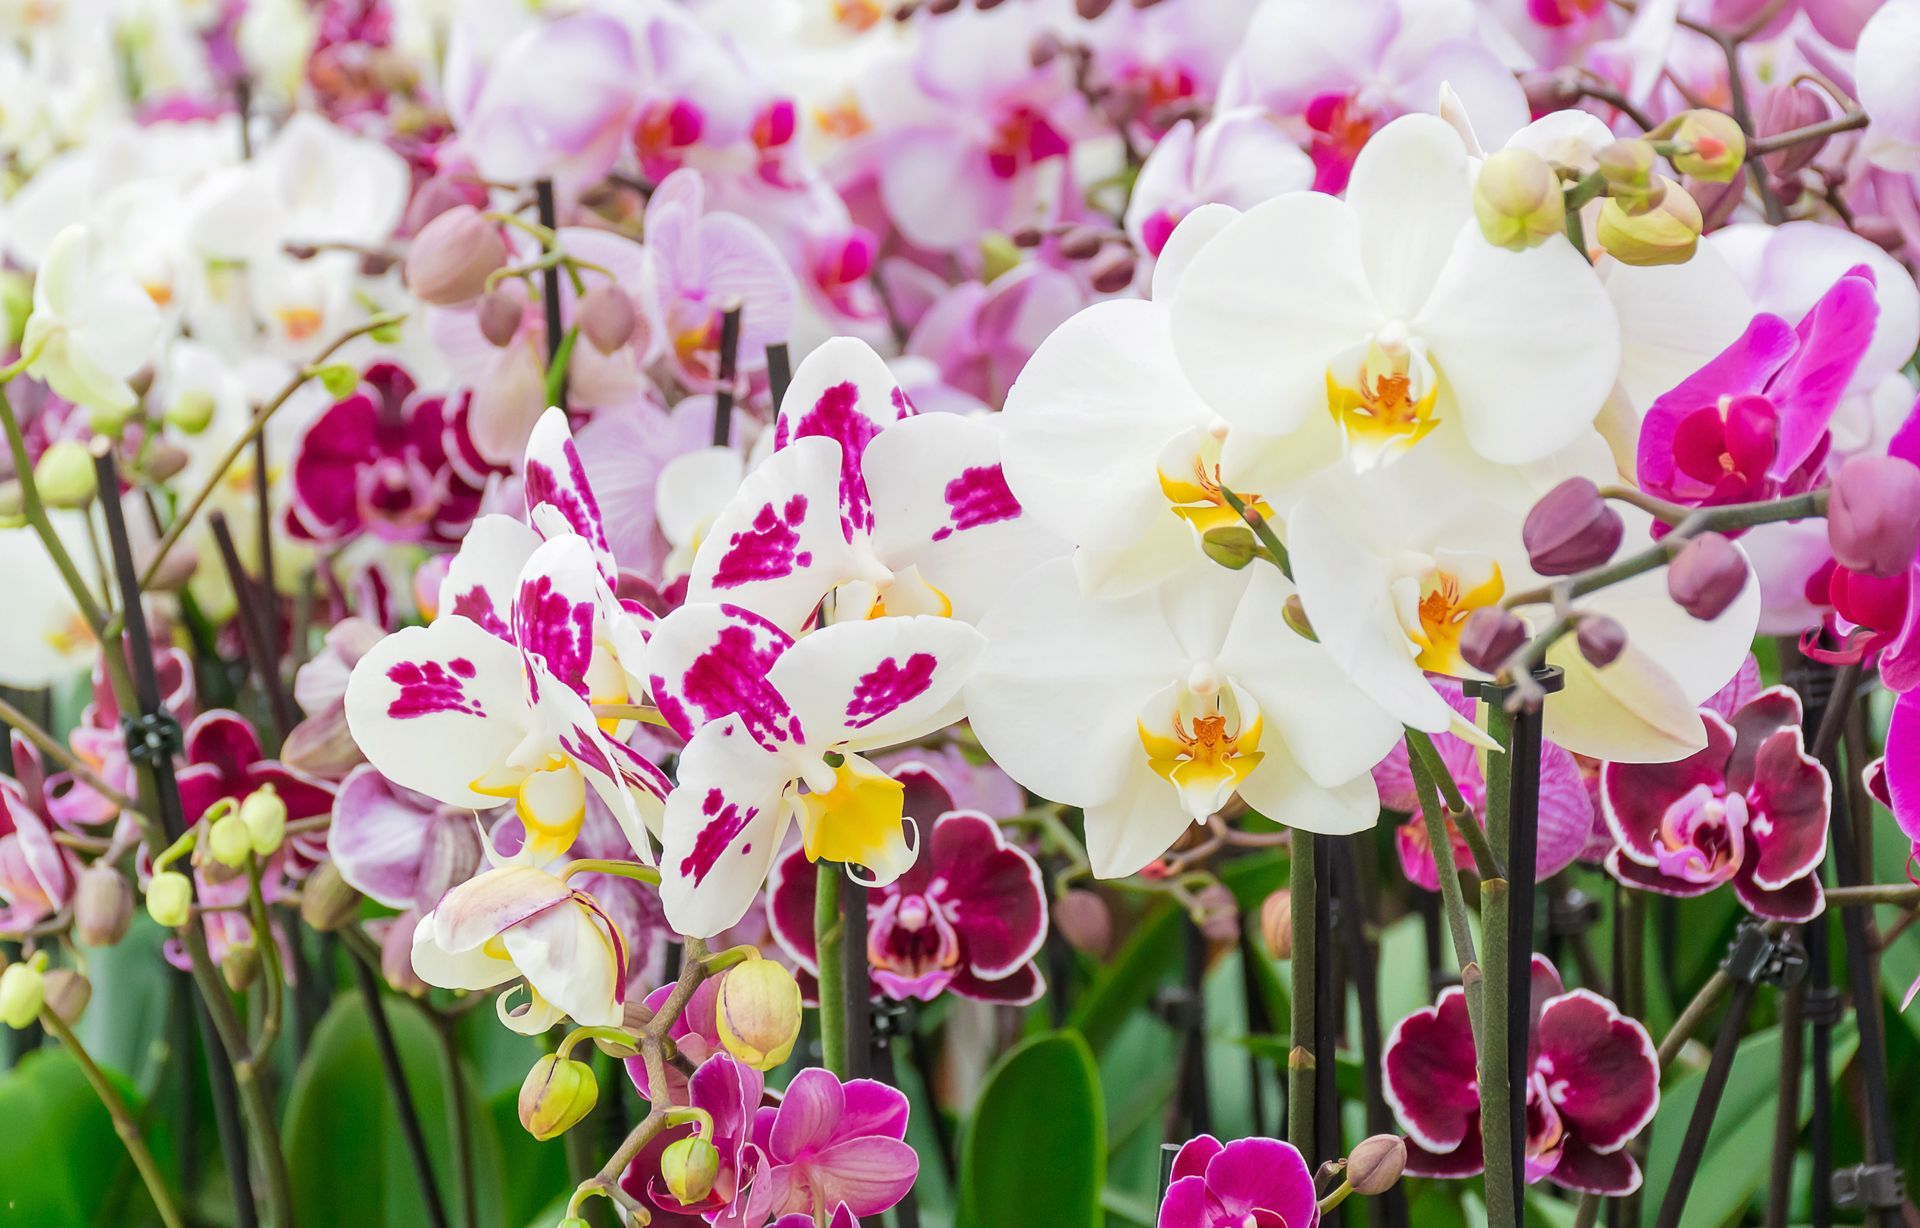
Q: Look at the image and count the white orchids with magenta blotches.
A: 4